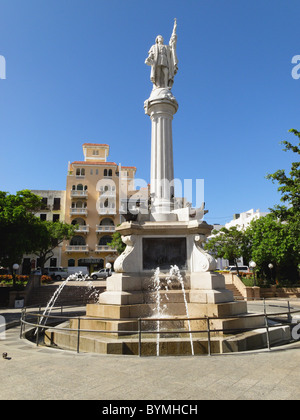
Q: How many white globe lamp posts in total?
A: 4